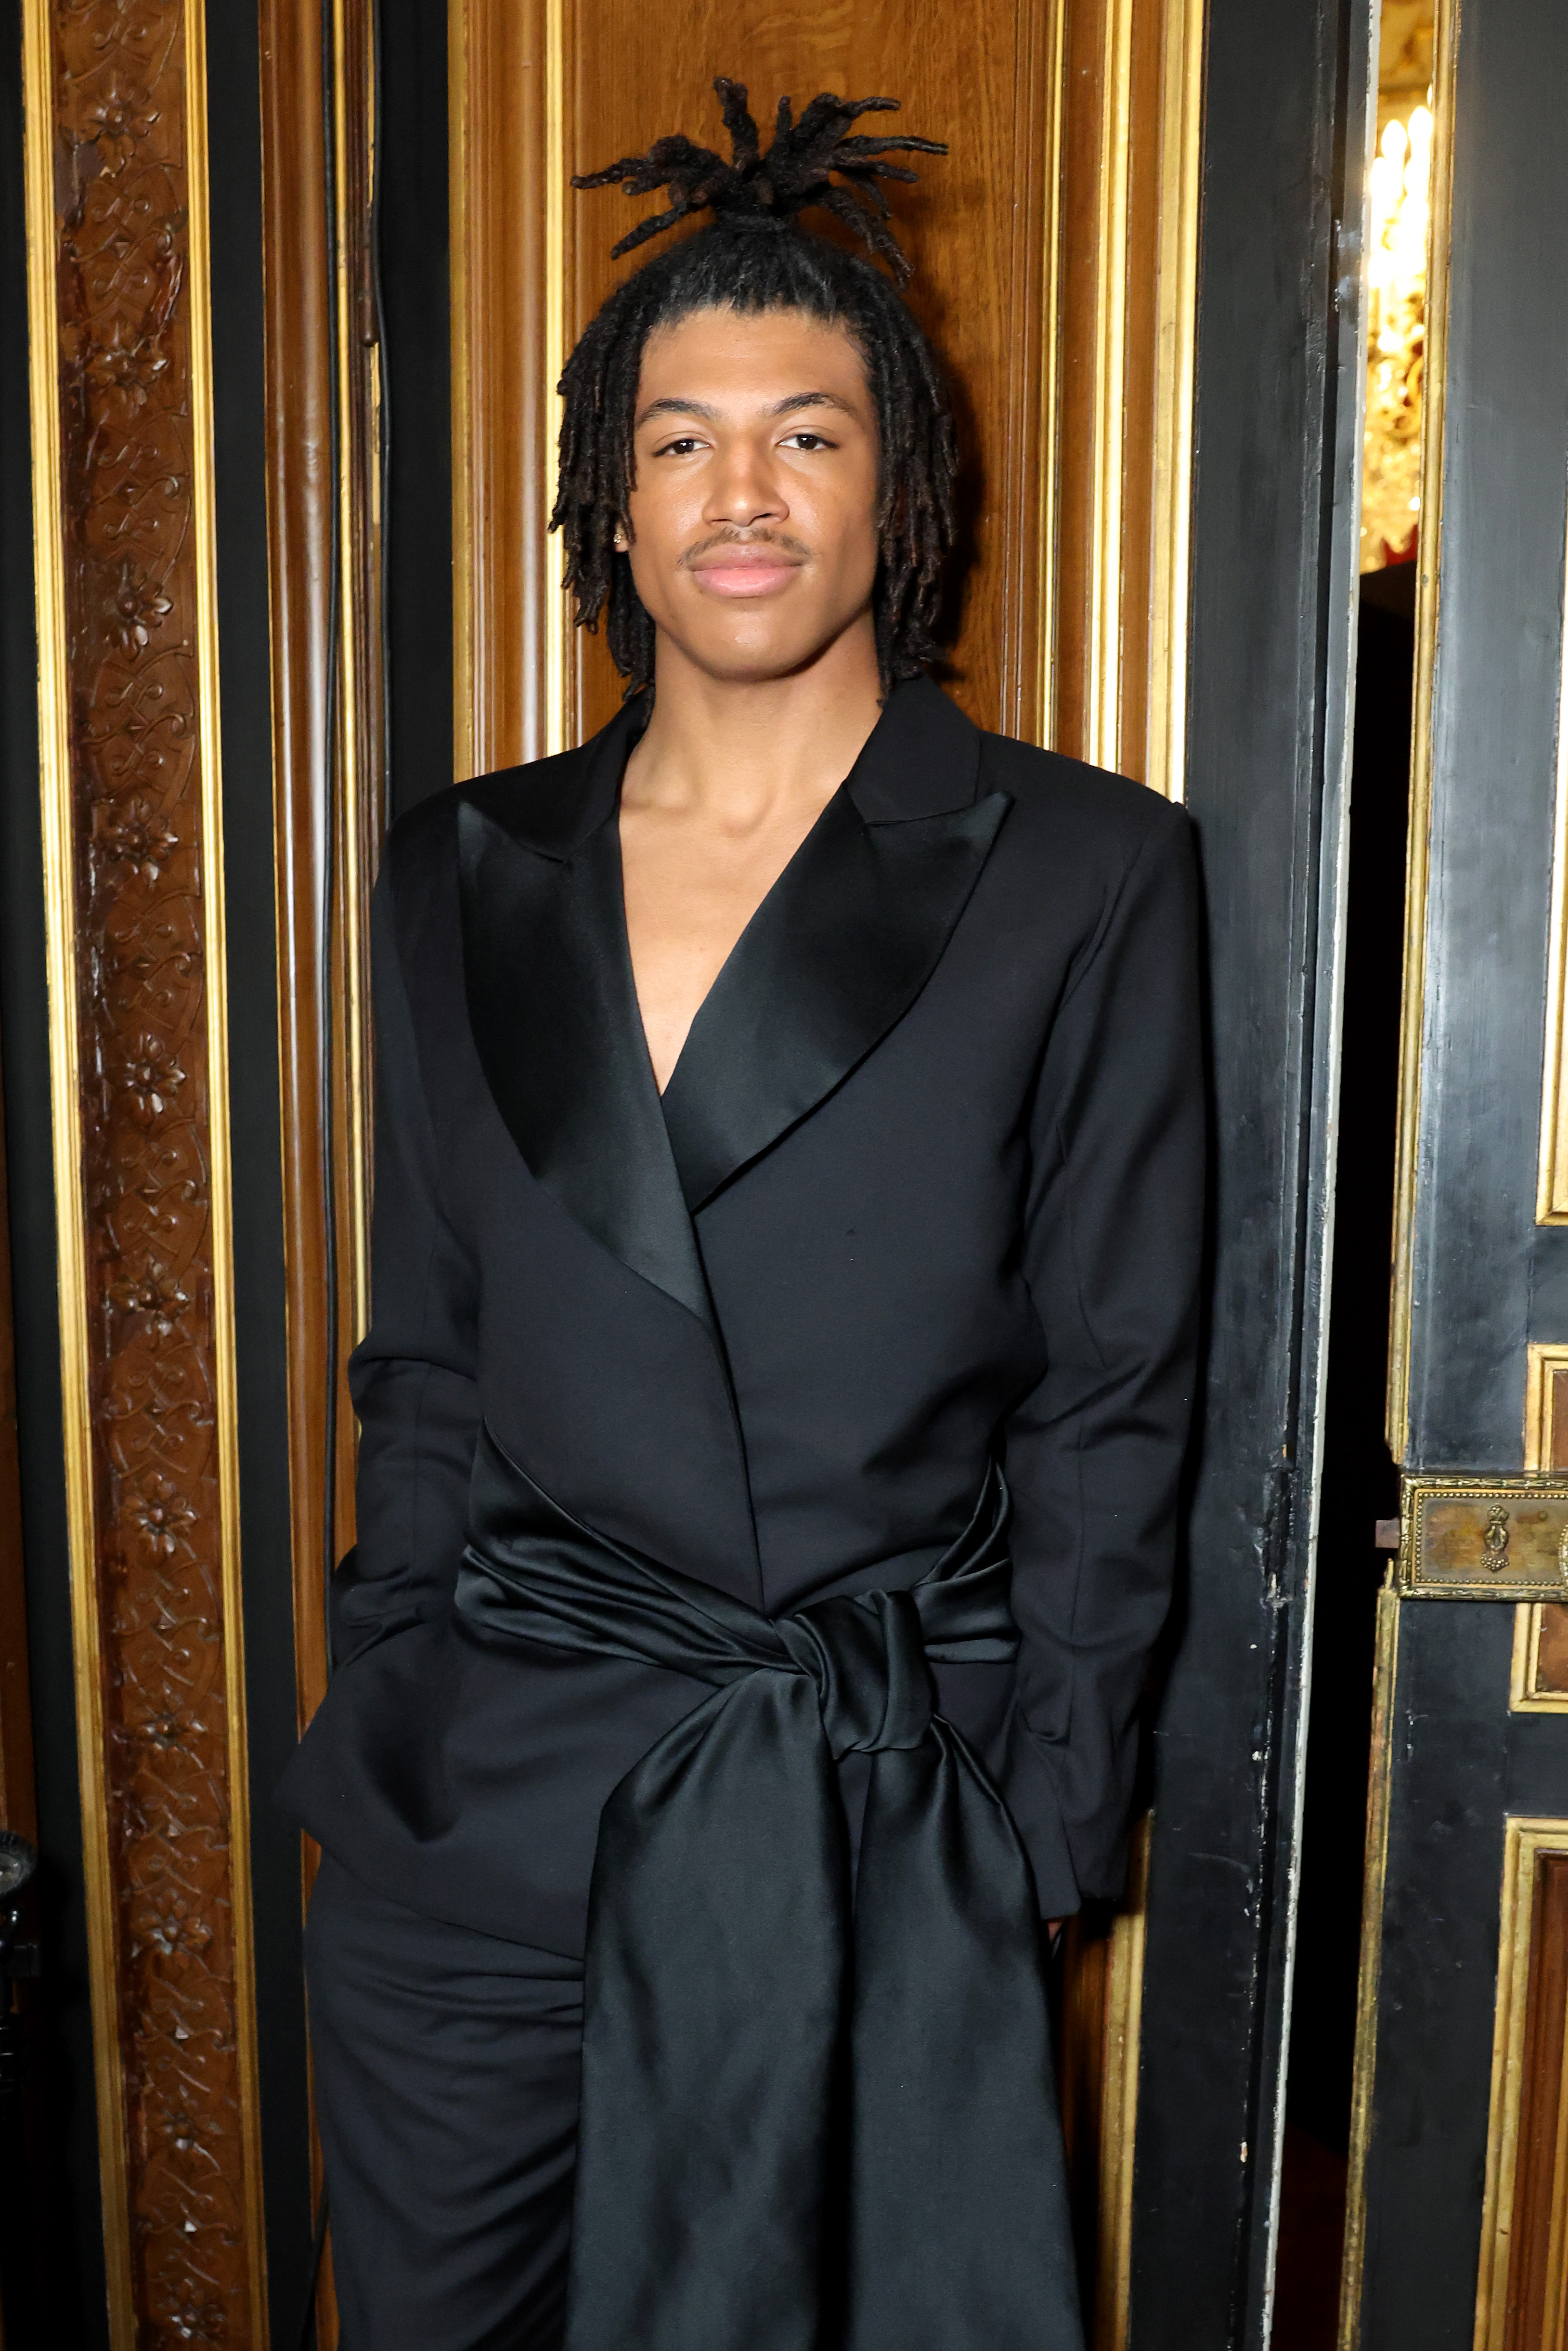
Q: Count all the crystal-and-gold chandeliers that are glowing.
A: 1